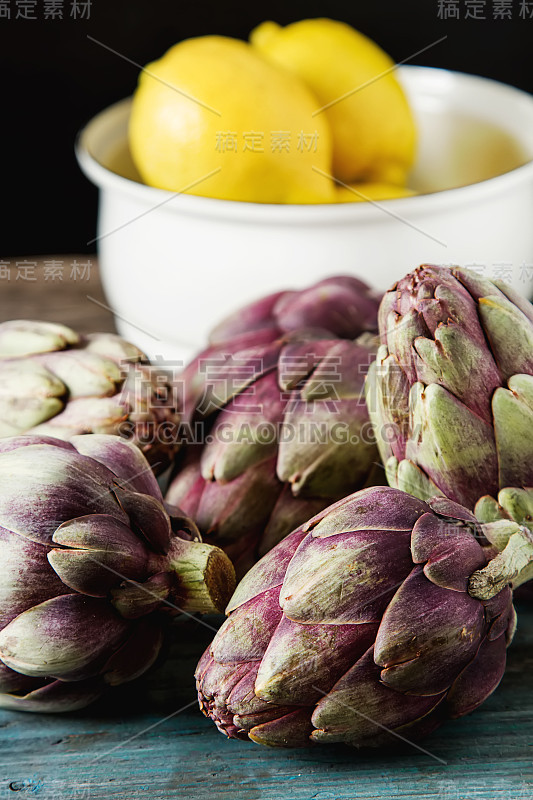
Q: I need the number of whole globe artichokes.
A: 5